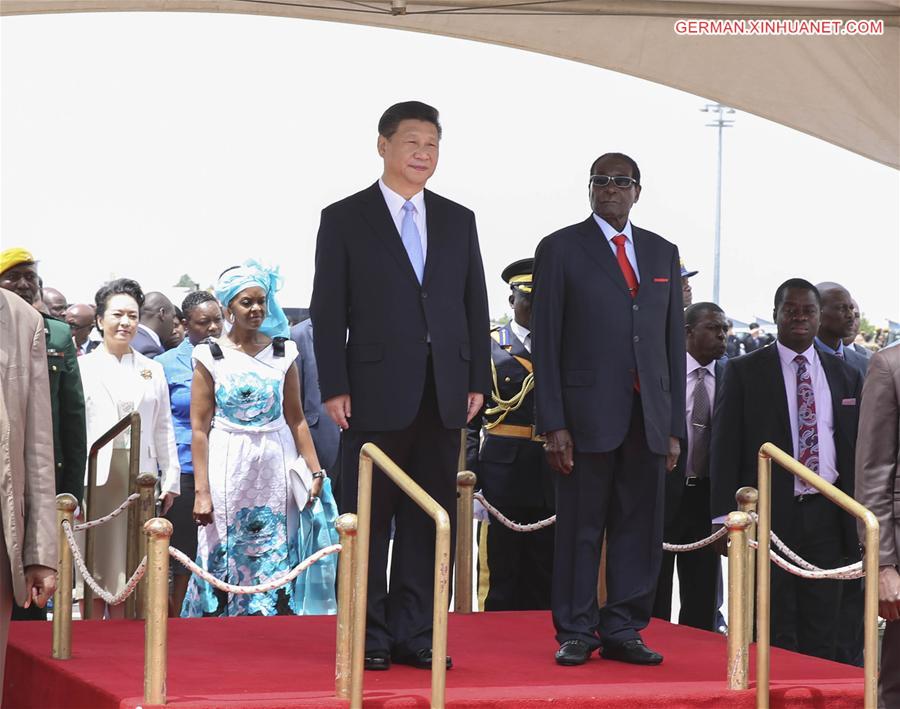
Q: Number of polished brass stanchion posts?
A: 7